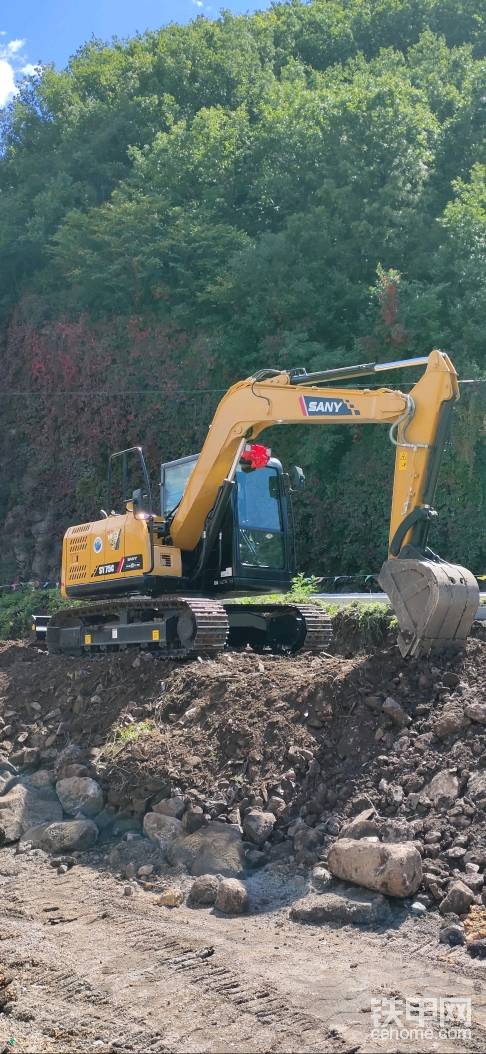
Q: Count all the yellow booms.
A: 1